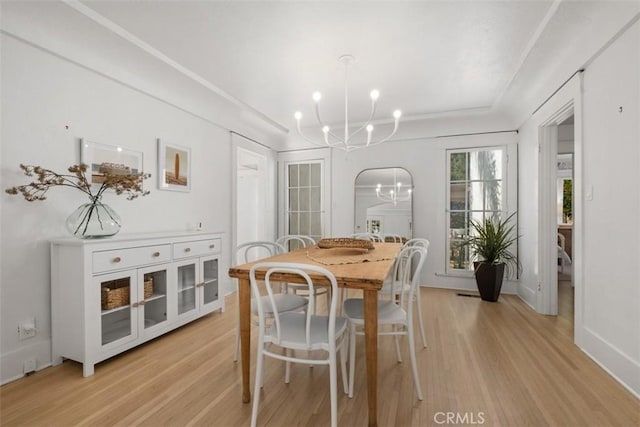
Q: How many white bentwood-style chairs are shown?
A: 6